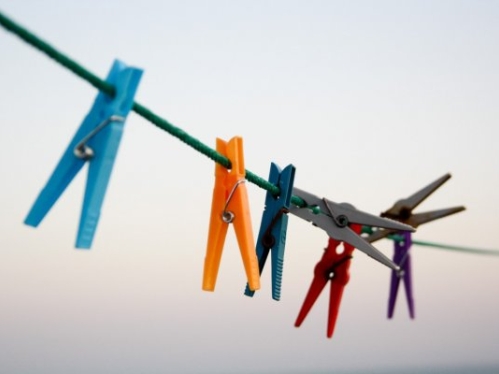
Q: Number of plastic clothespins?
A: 7